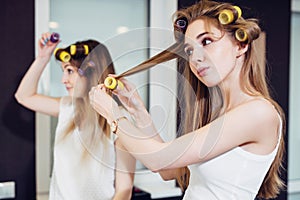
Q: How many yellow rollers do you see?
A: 5